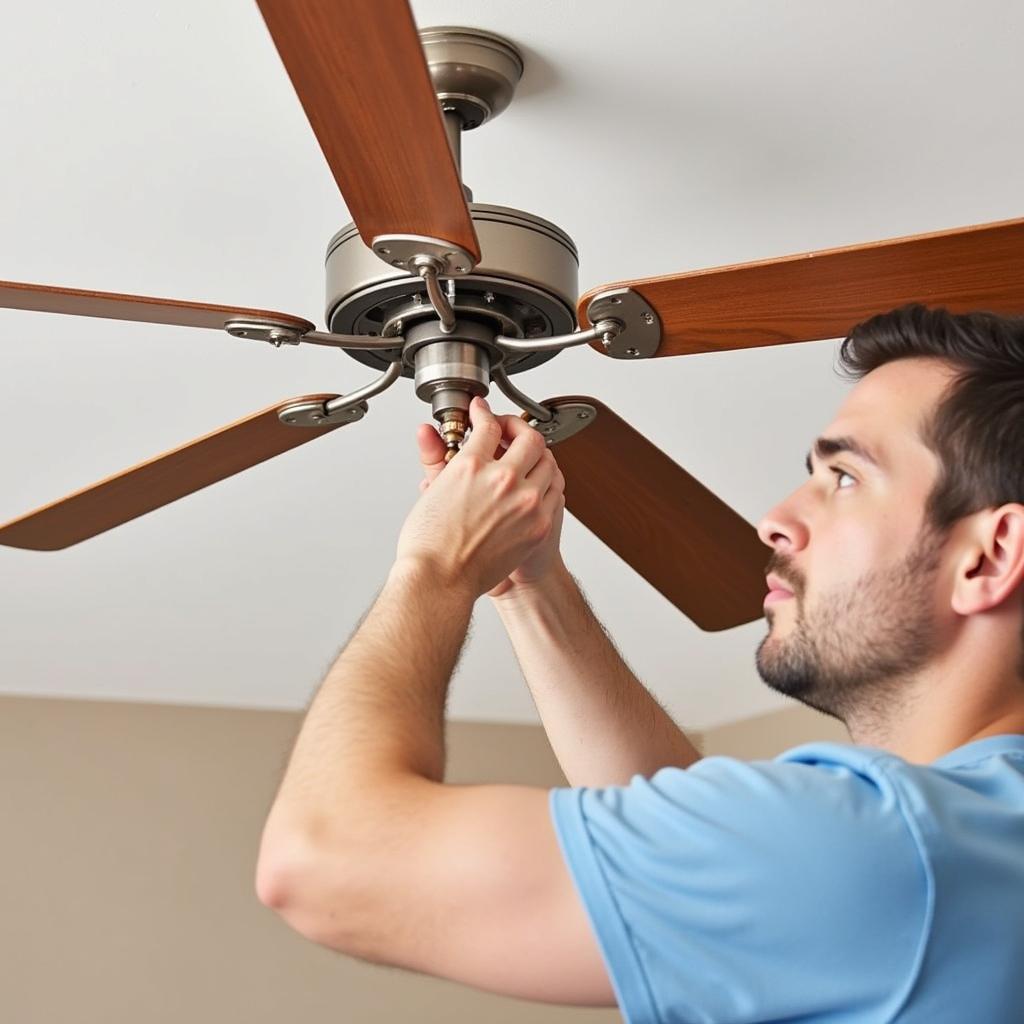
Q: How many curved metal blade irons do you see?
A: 5